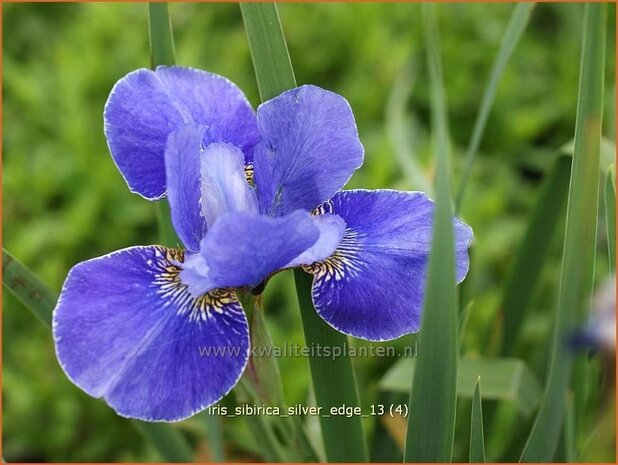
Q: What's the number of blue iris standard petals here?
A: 3